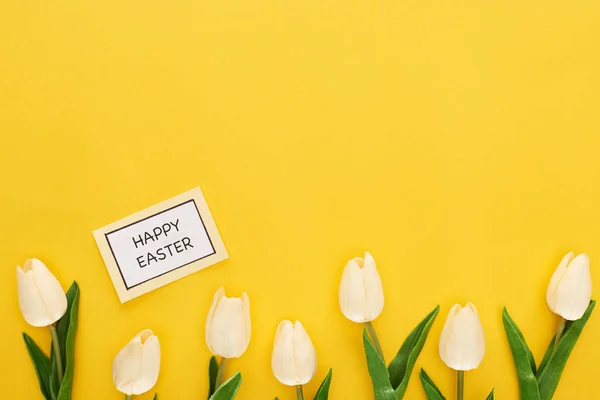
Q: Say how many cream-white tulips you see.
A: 7